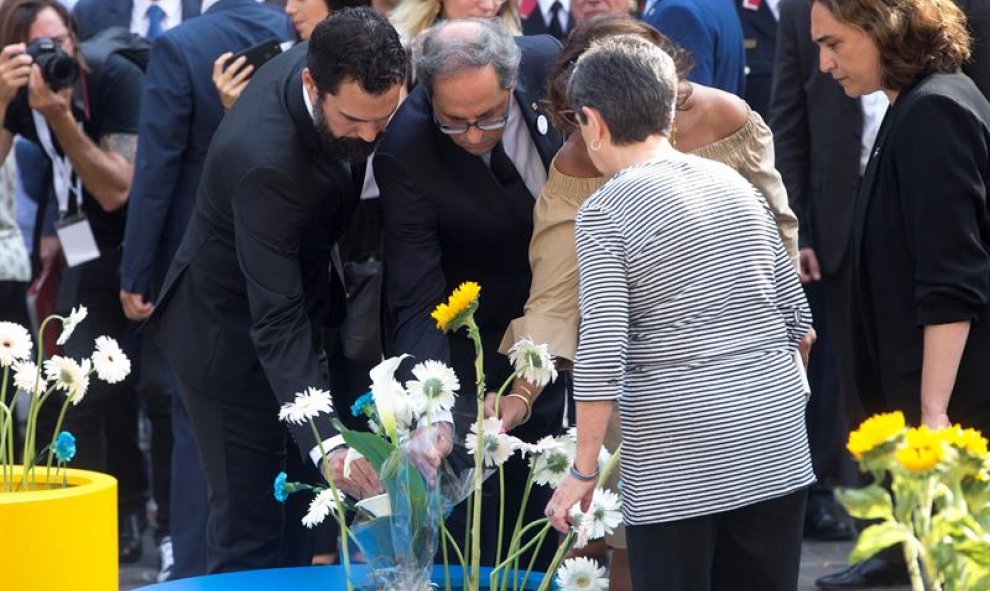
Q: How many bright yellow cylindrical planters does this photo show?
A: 1